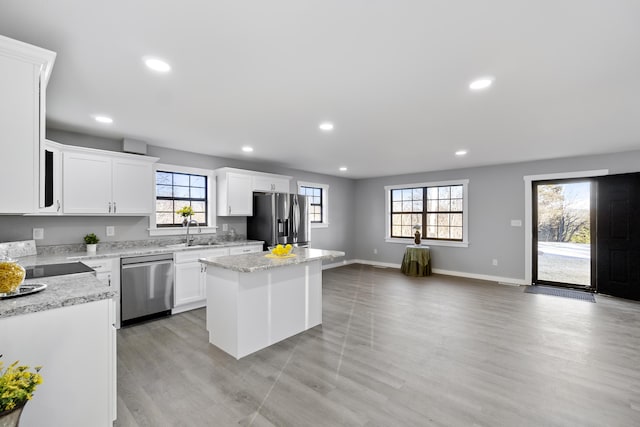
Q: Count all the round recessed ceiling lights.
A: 7